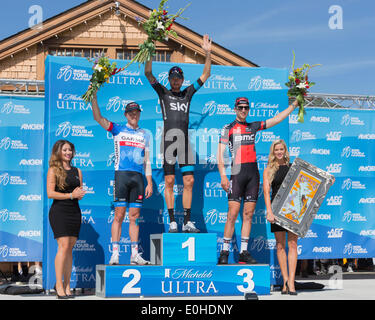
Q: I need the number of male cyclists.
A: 3